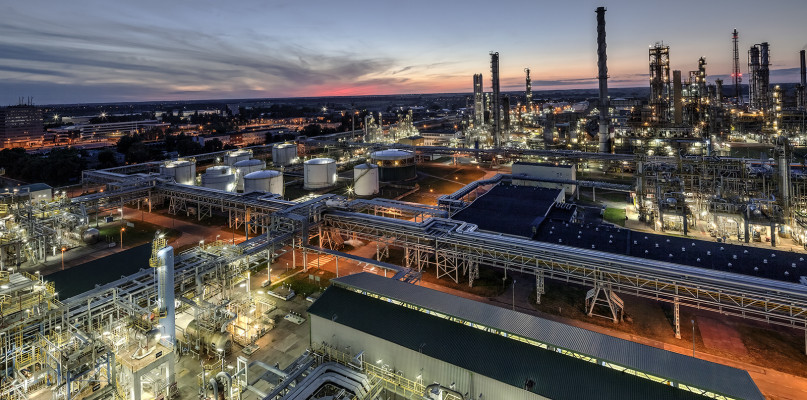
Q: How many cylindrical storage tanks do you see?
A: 9